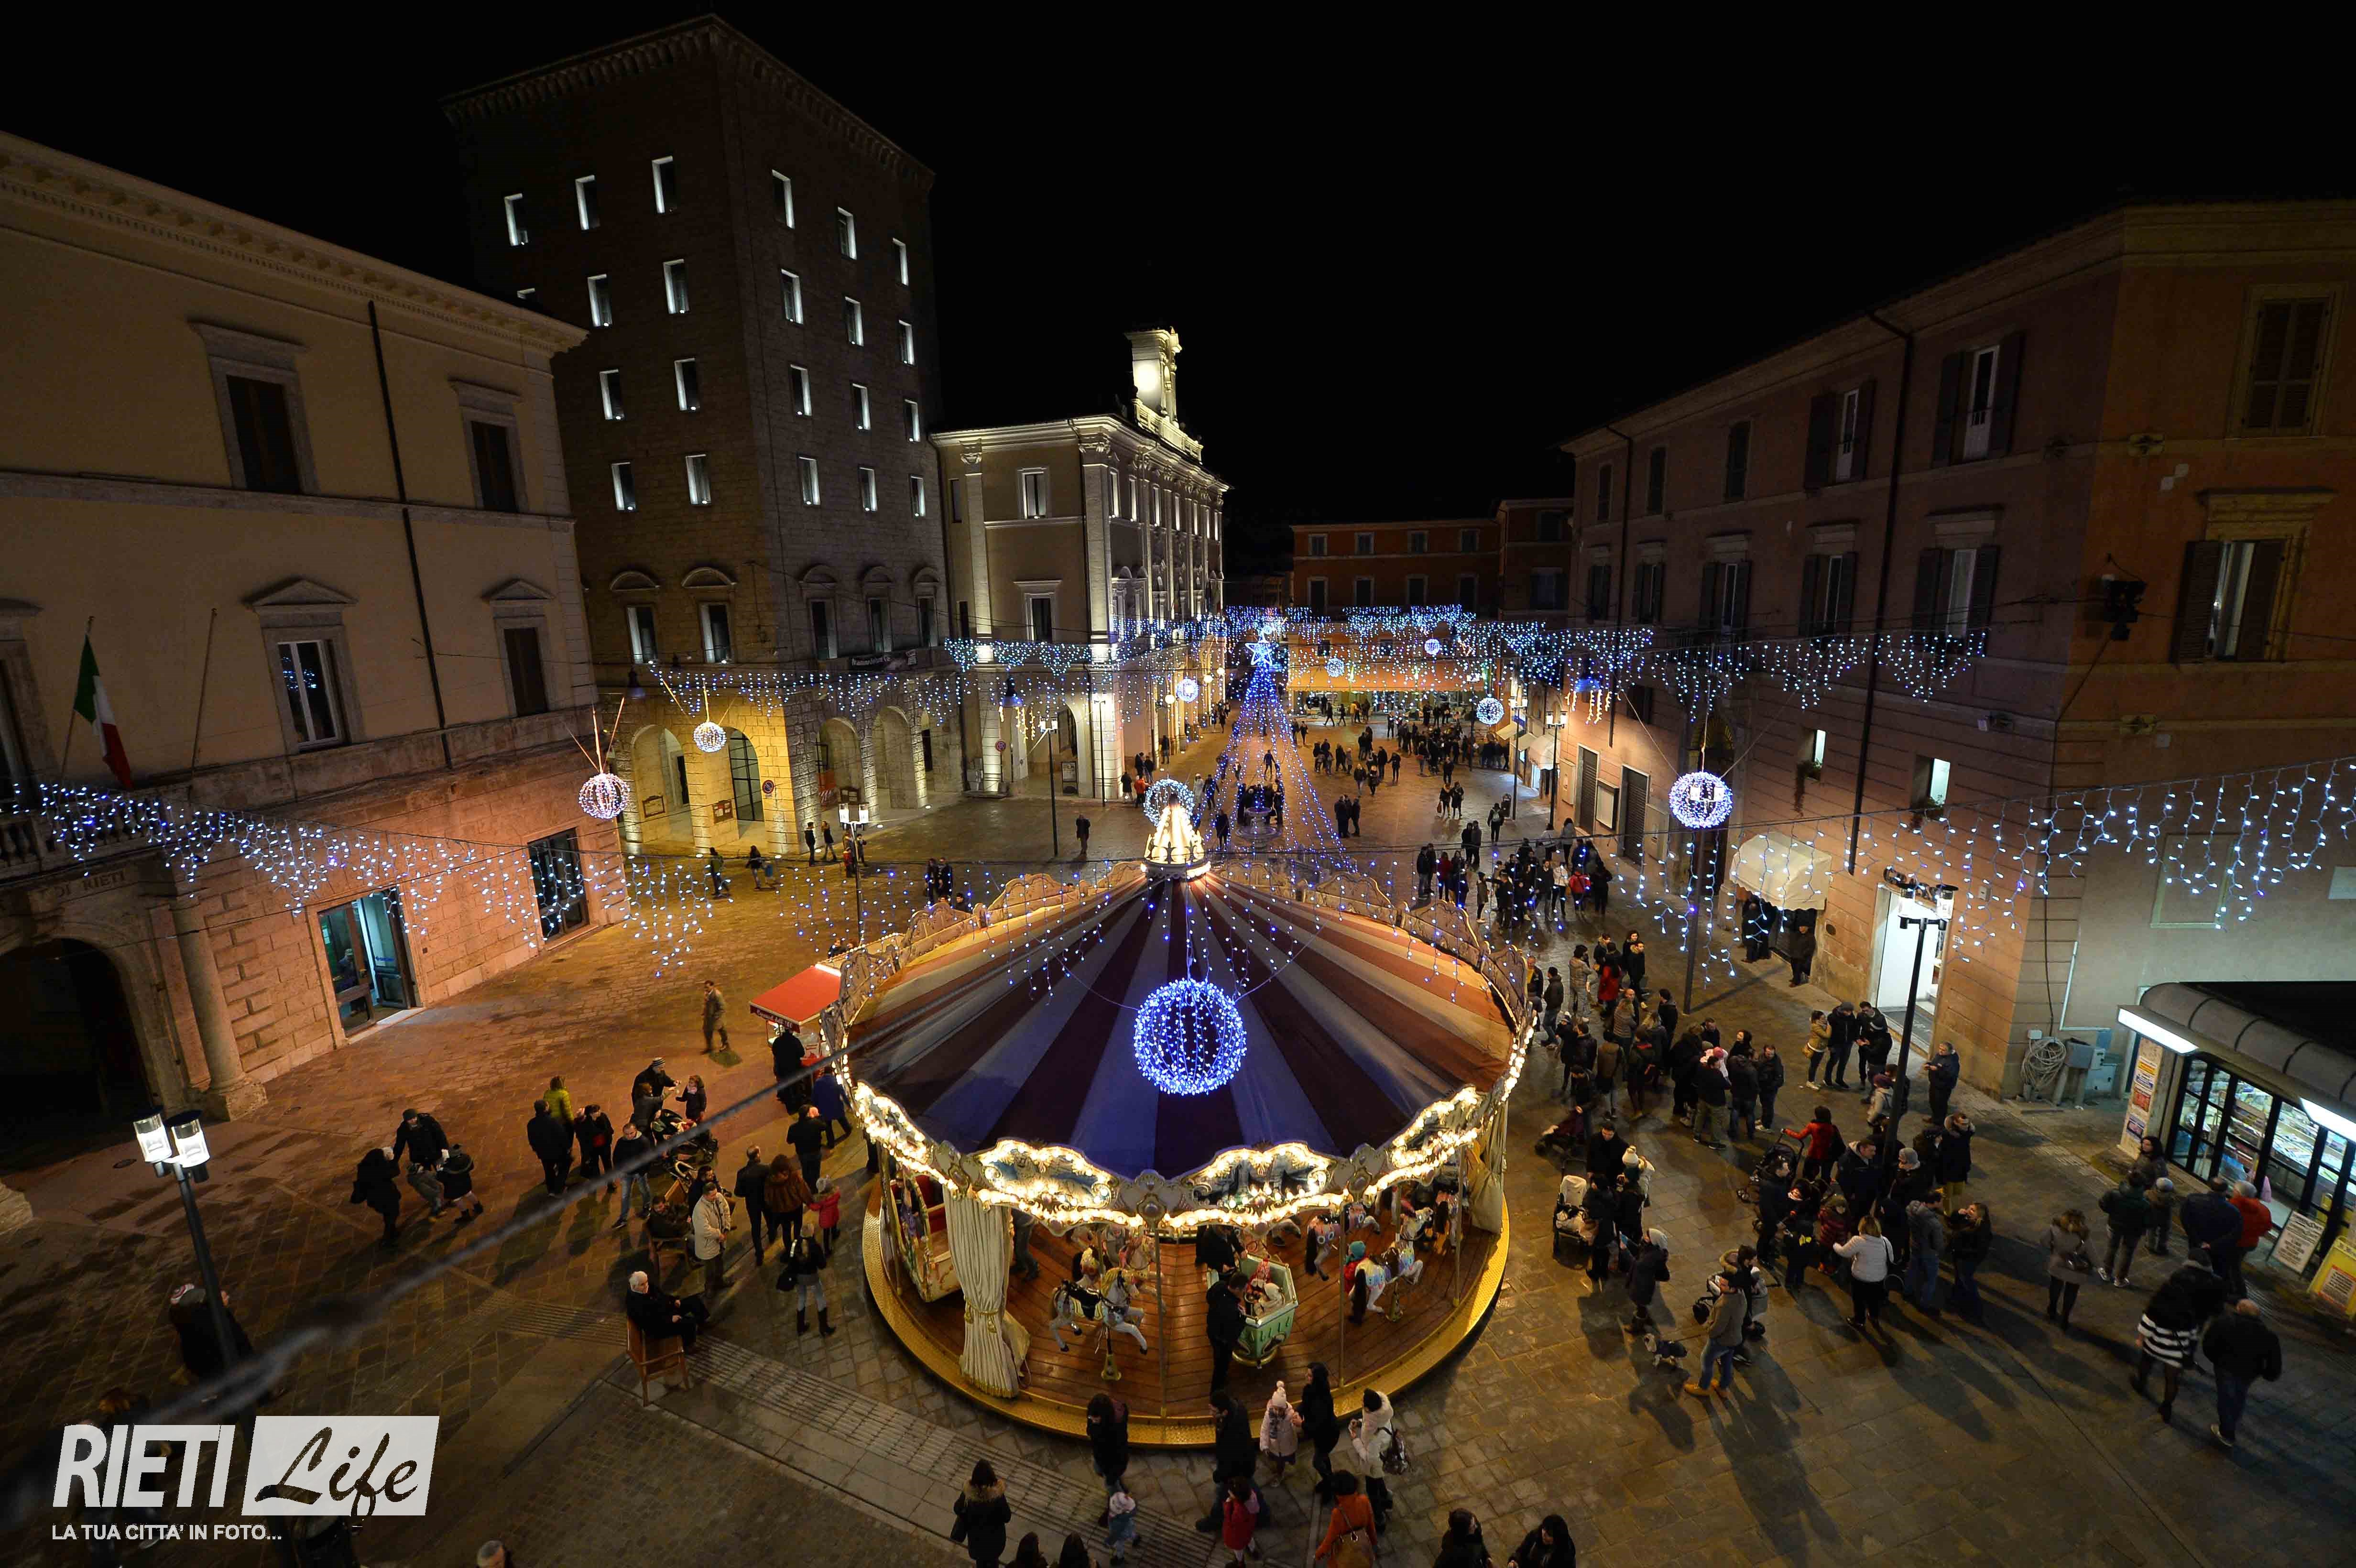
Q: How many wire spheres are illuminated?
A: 9